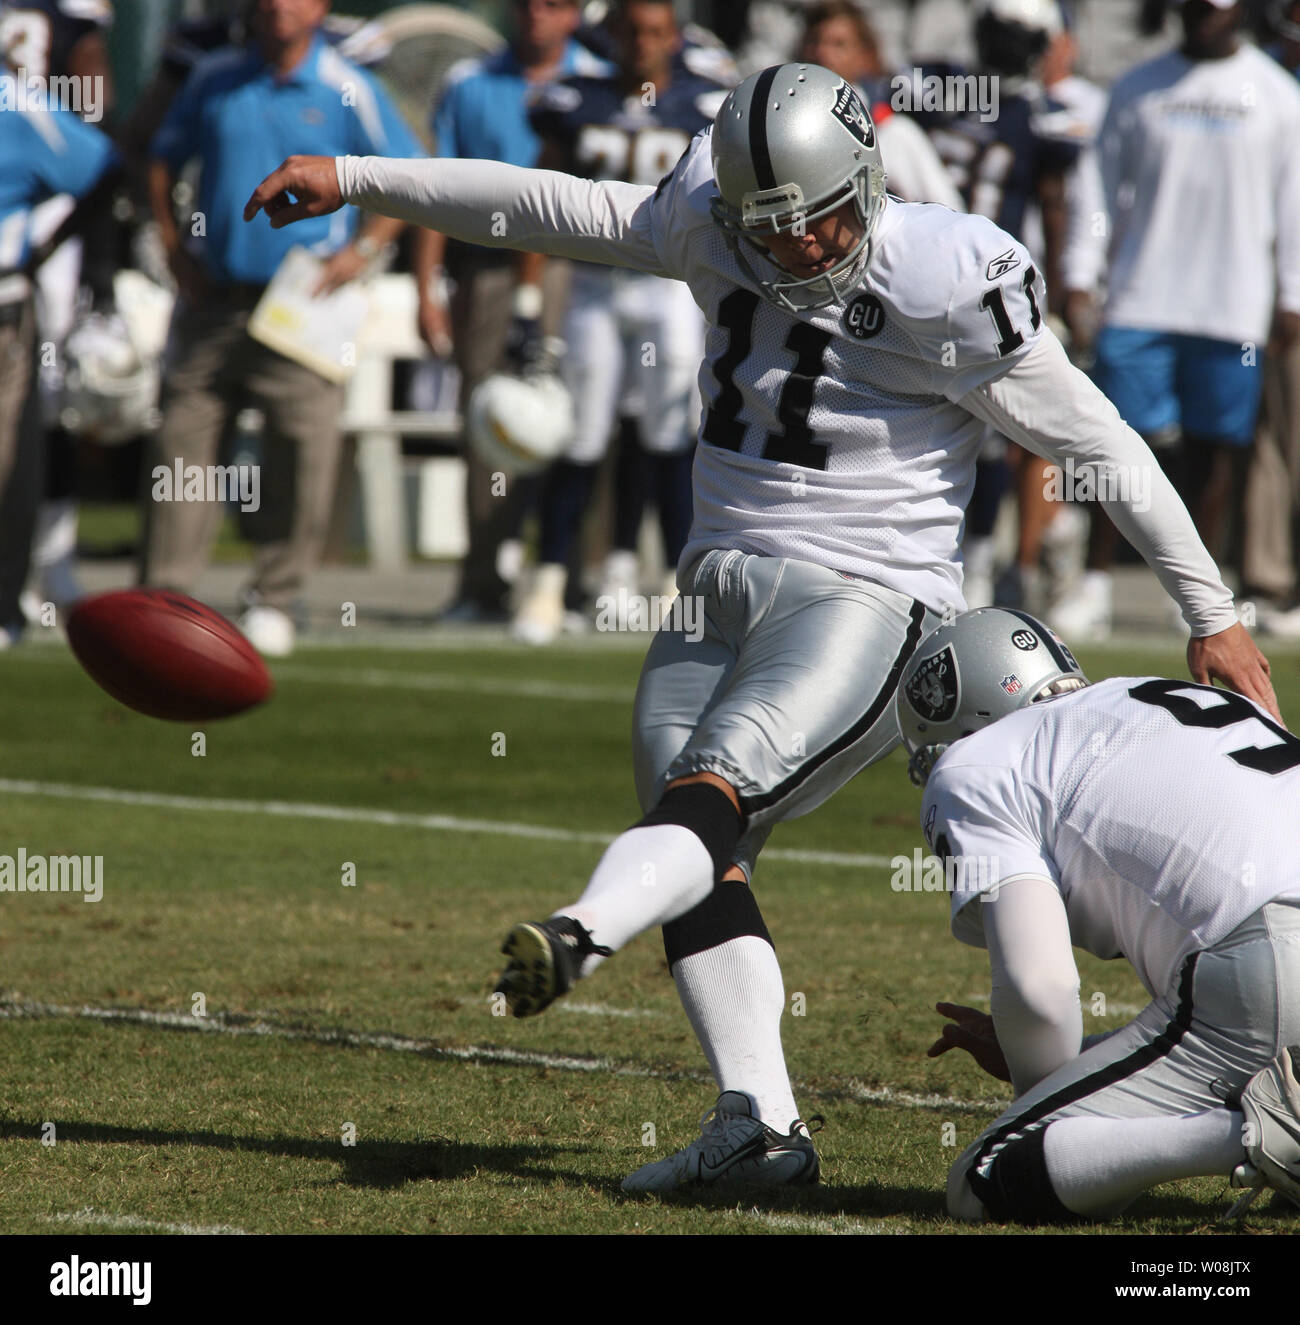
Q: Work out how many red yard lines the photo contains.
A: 0